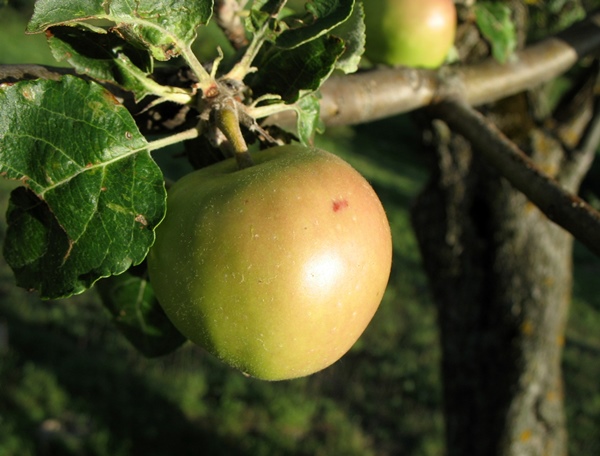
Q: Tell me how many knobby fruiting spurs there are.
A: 1